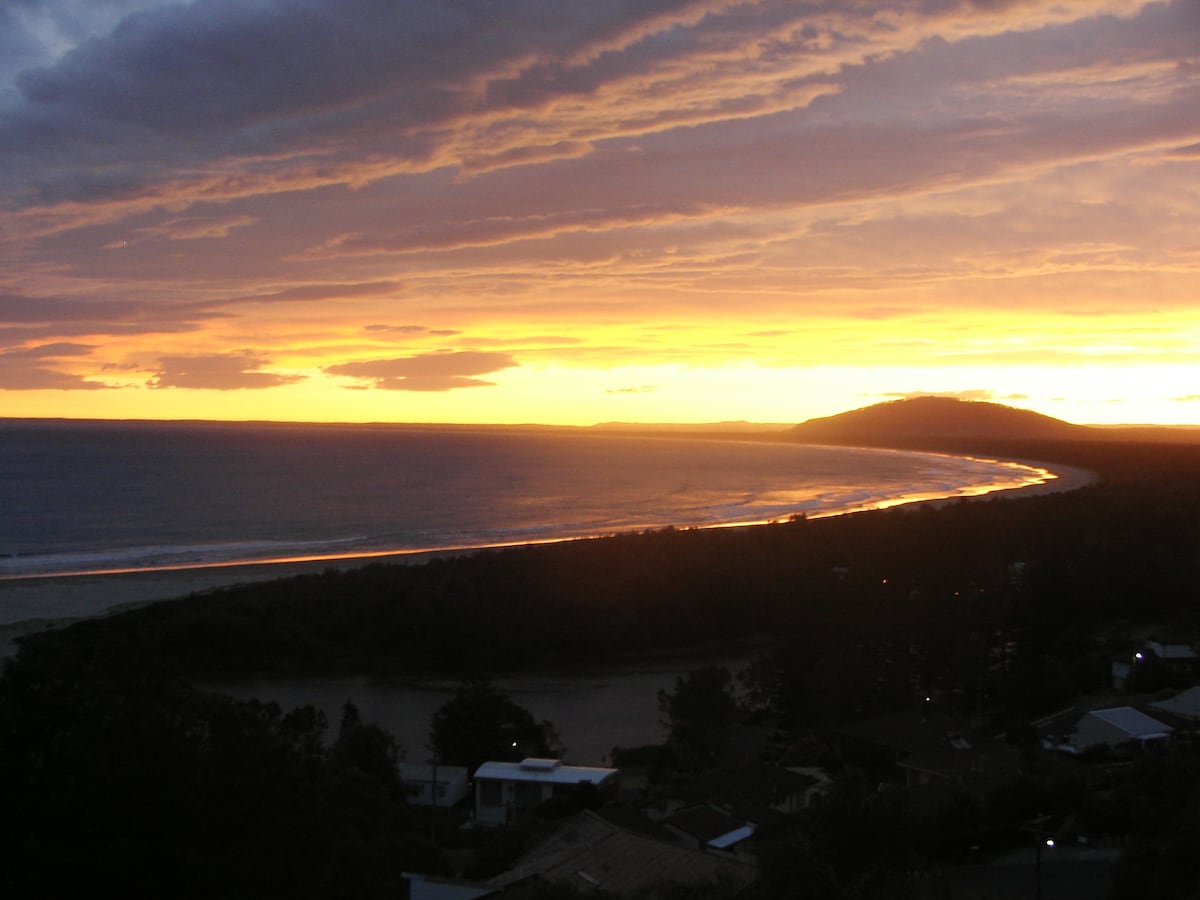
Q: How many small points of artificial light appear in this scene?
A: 6